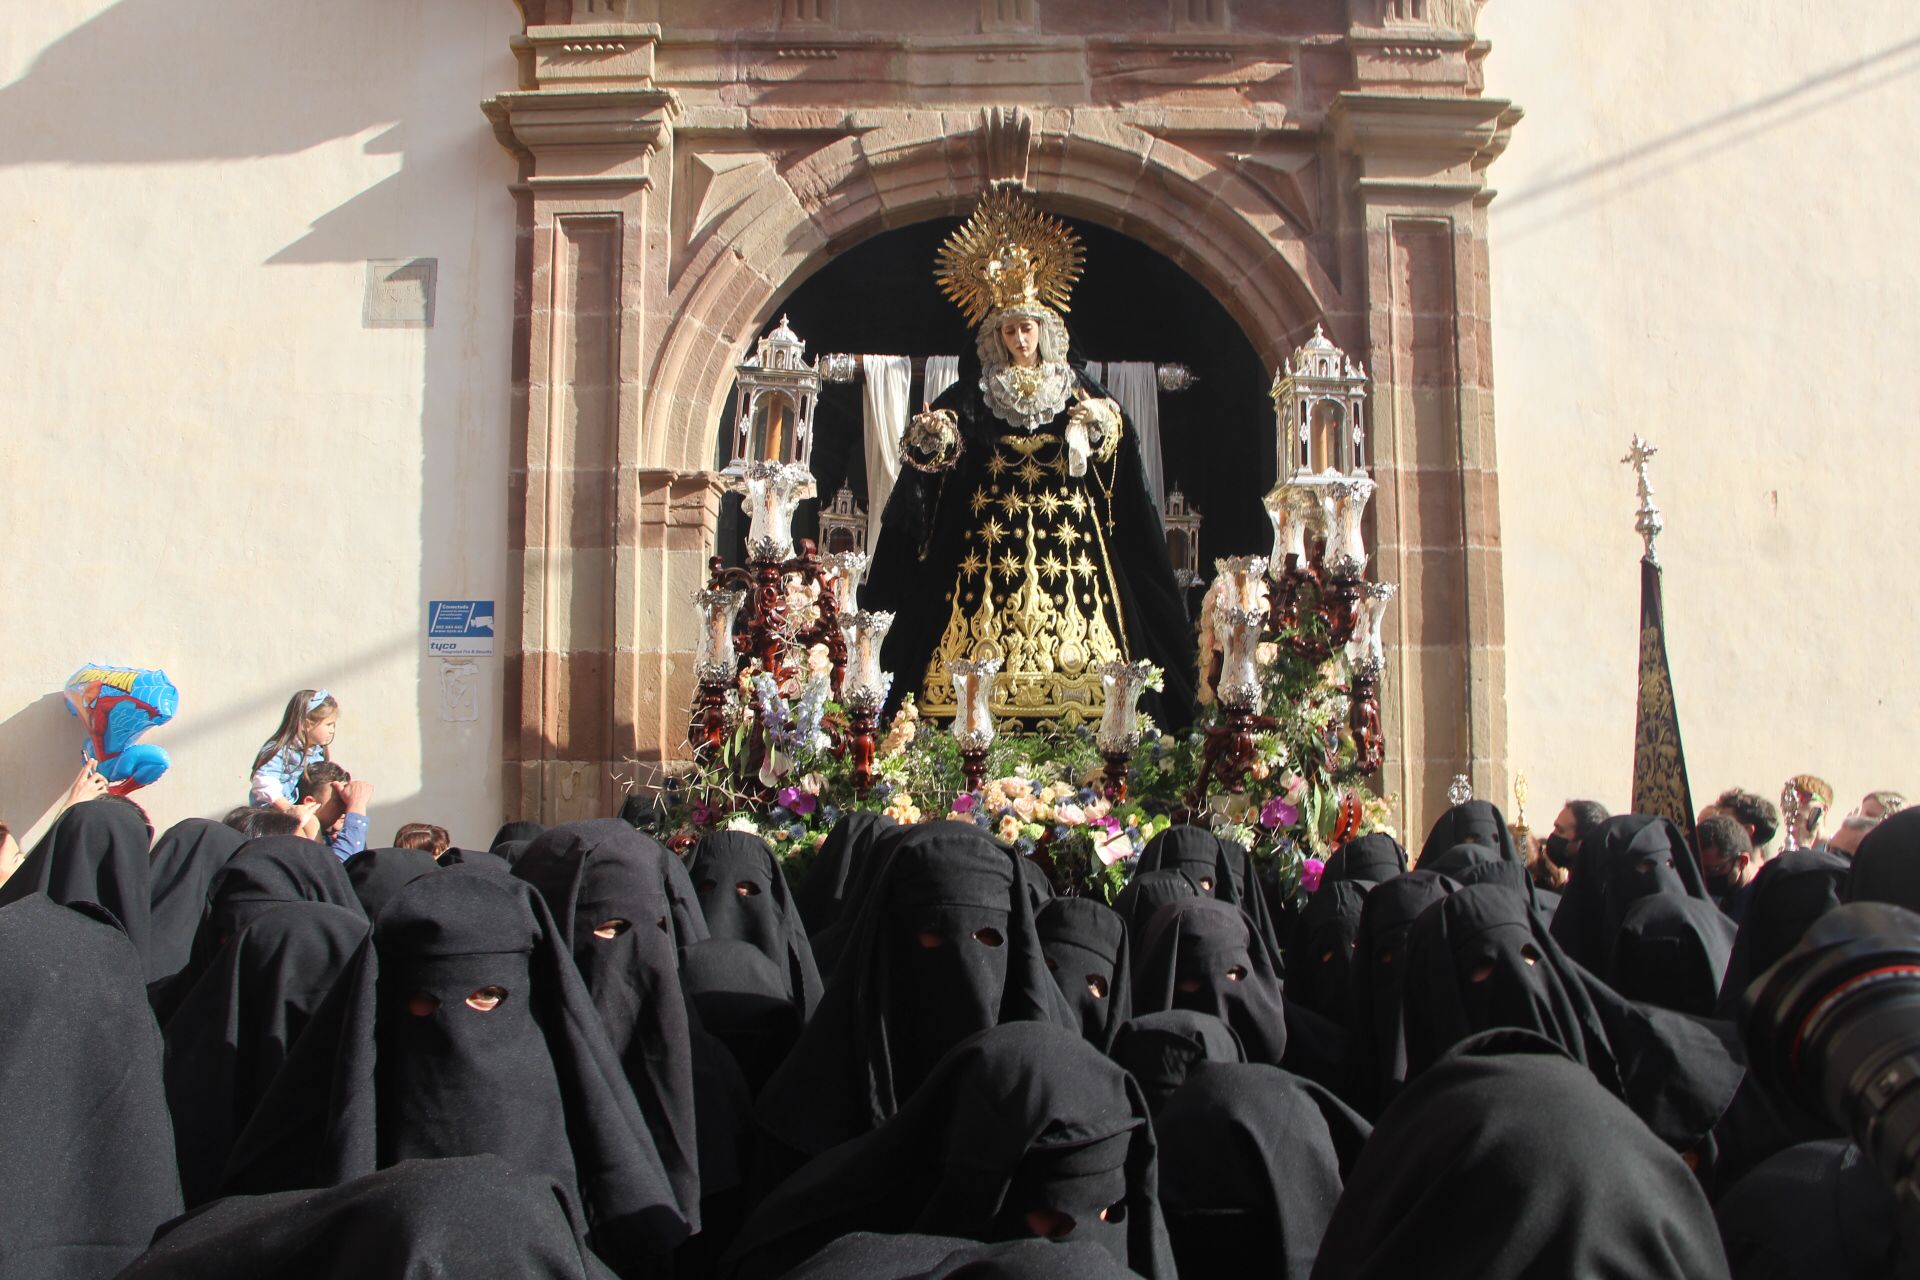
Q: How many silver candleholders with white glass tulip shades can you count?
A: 11